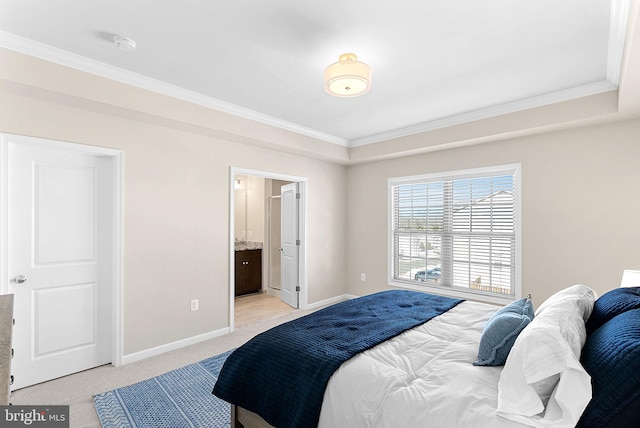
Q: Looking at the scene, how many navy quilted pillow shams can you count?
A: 2